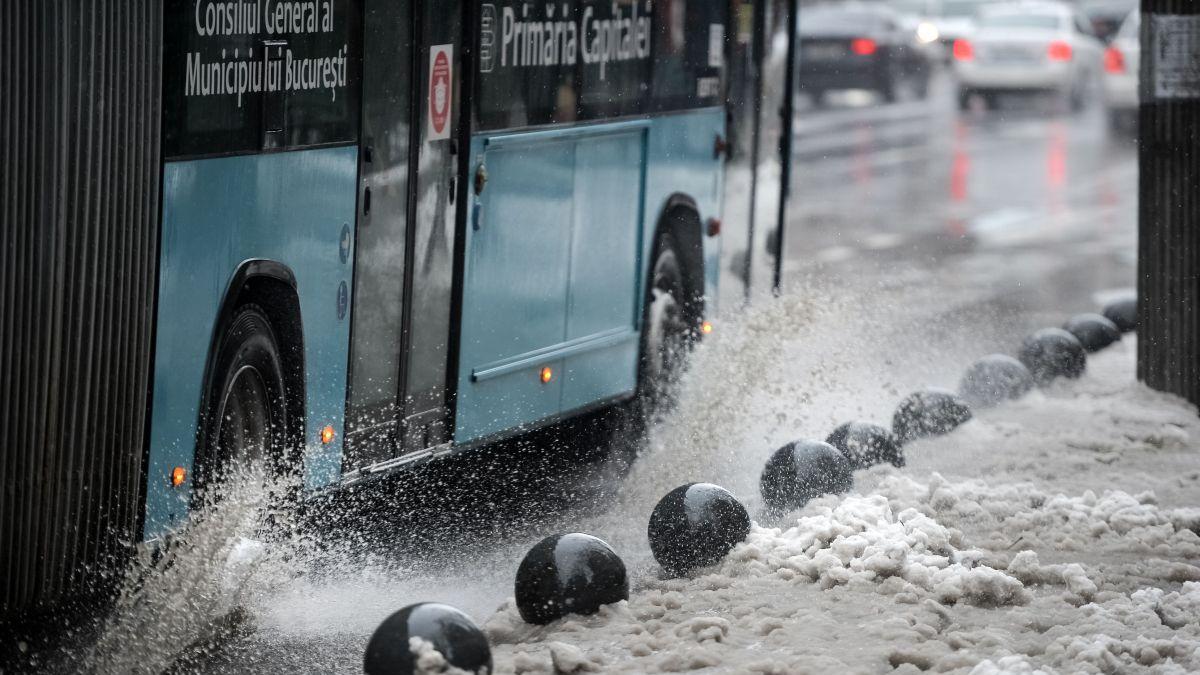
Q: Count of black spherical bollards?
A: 10